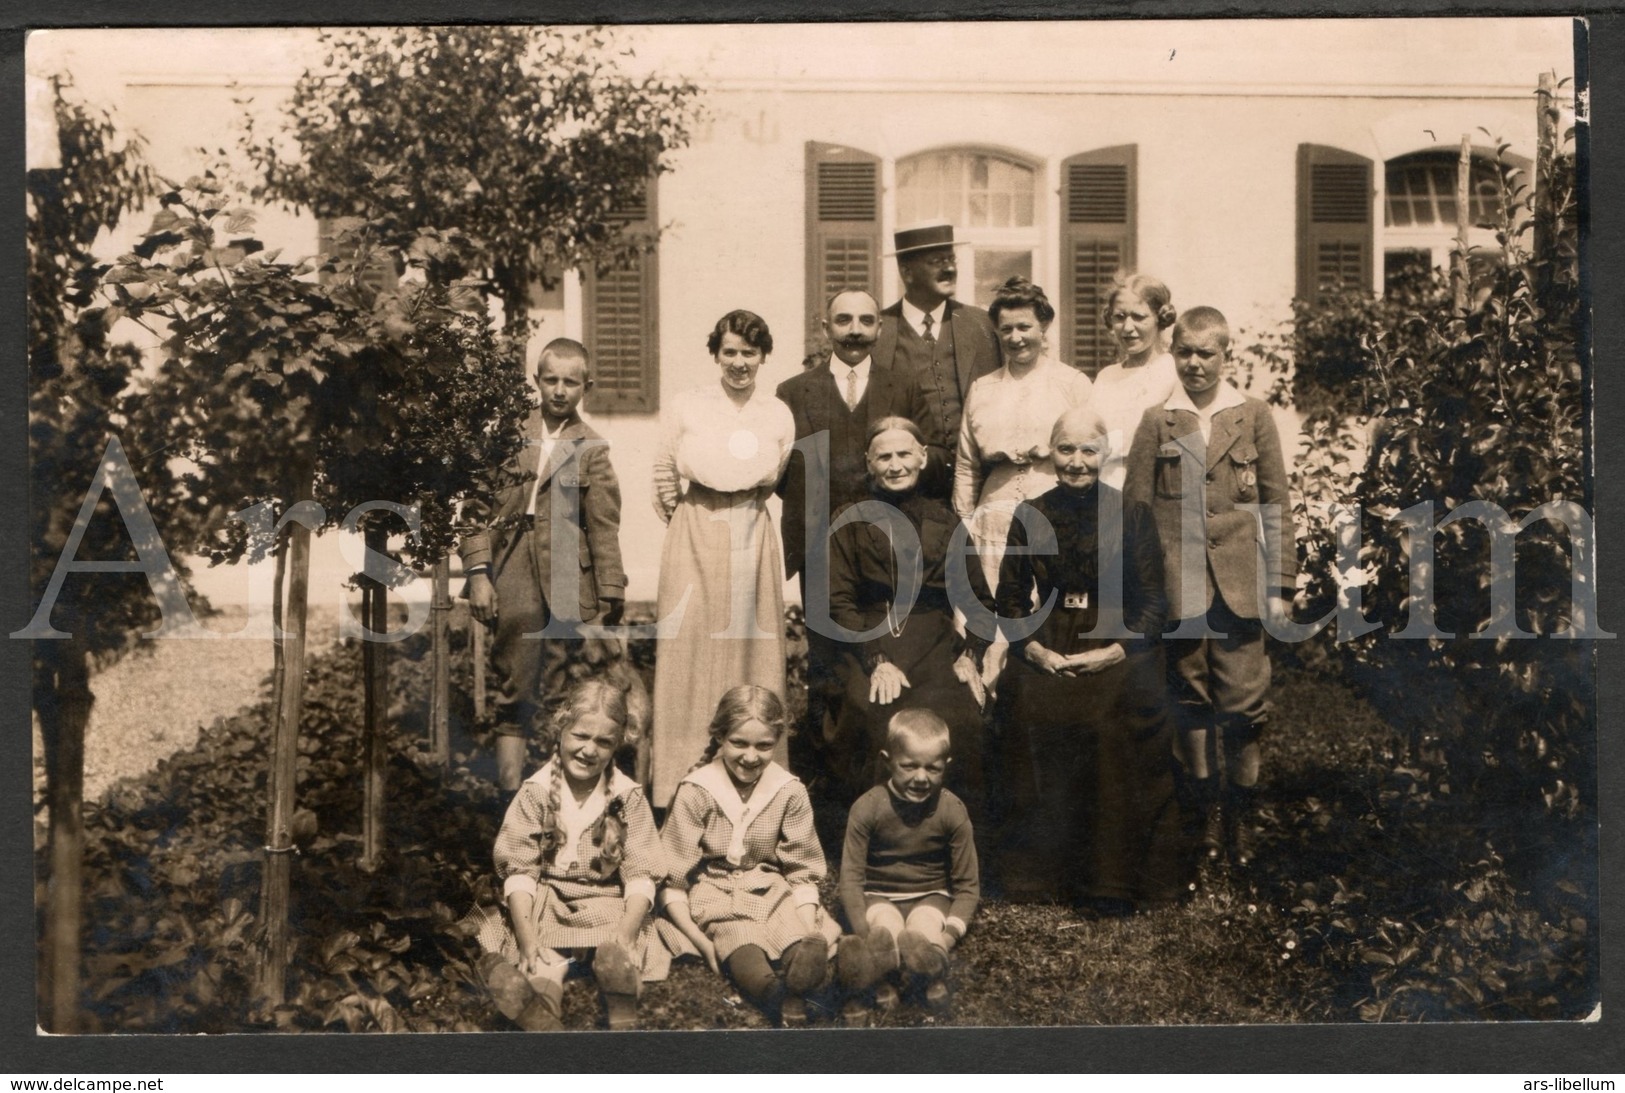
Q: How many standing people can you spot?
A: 7